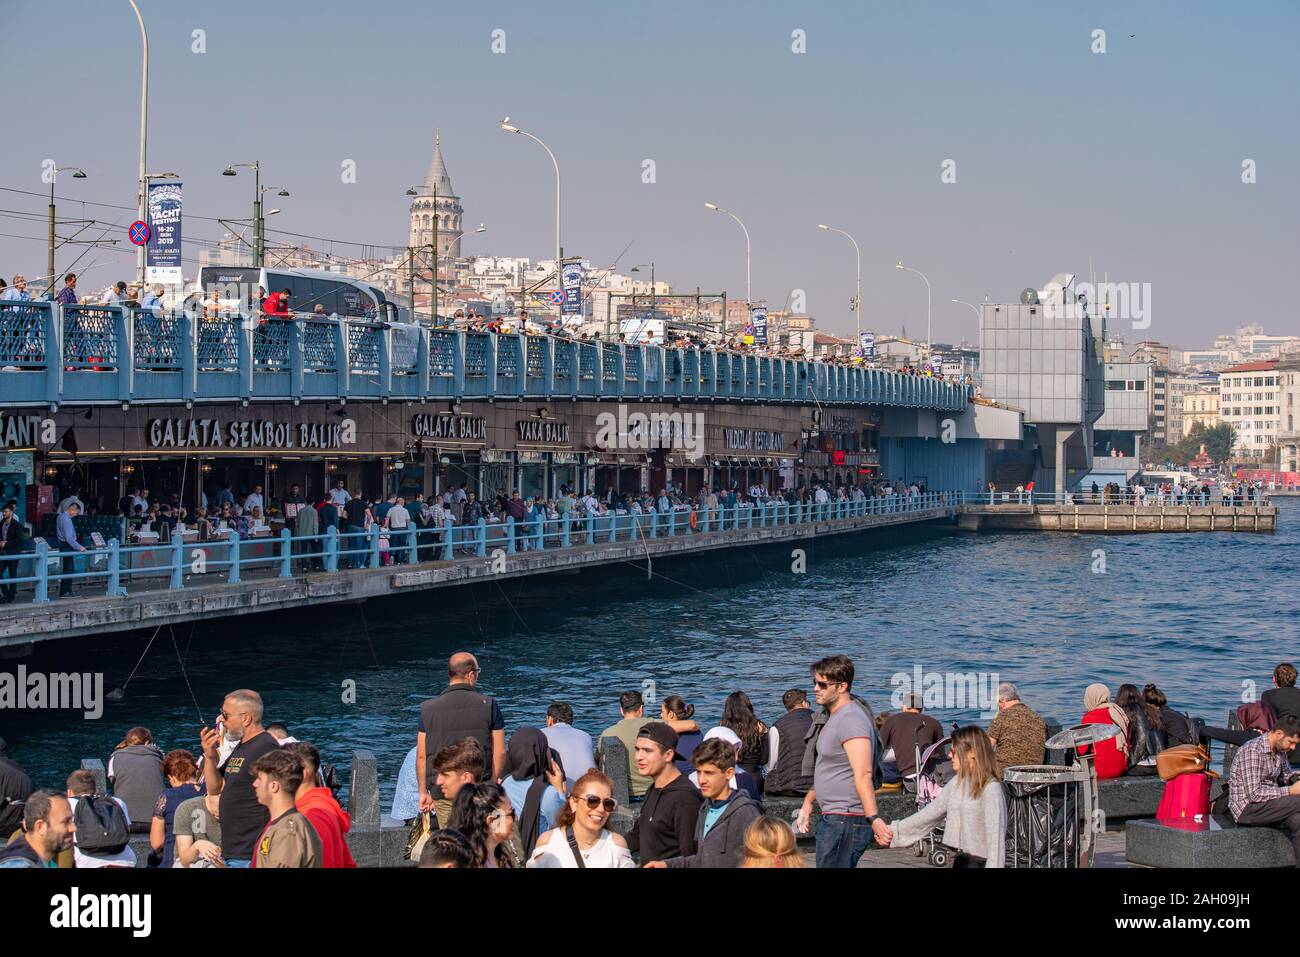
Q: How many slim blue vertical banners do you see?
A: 5